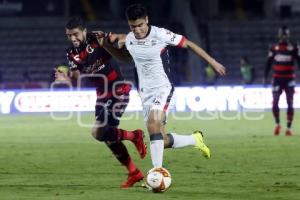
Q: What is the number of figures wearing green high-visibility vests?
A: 2